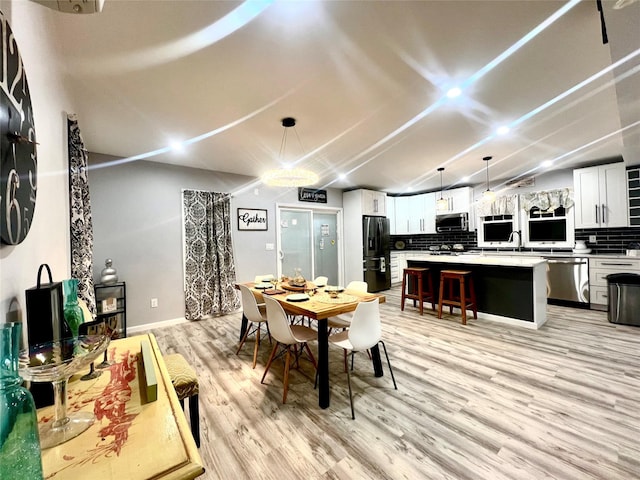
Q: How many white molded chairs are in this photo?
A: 6